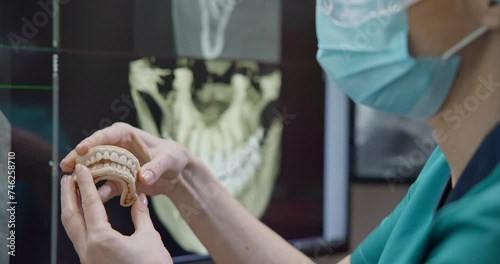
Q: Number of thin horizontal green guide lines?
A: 2